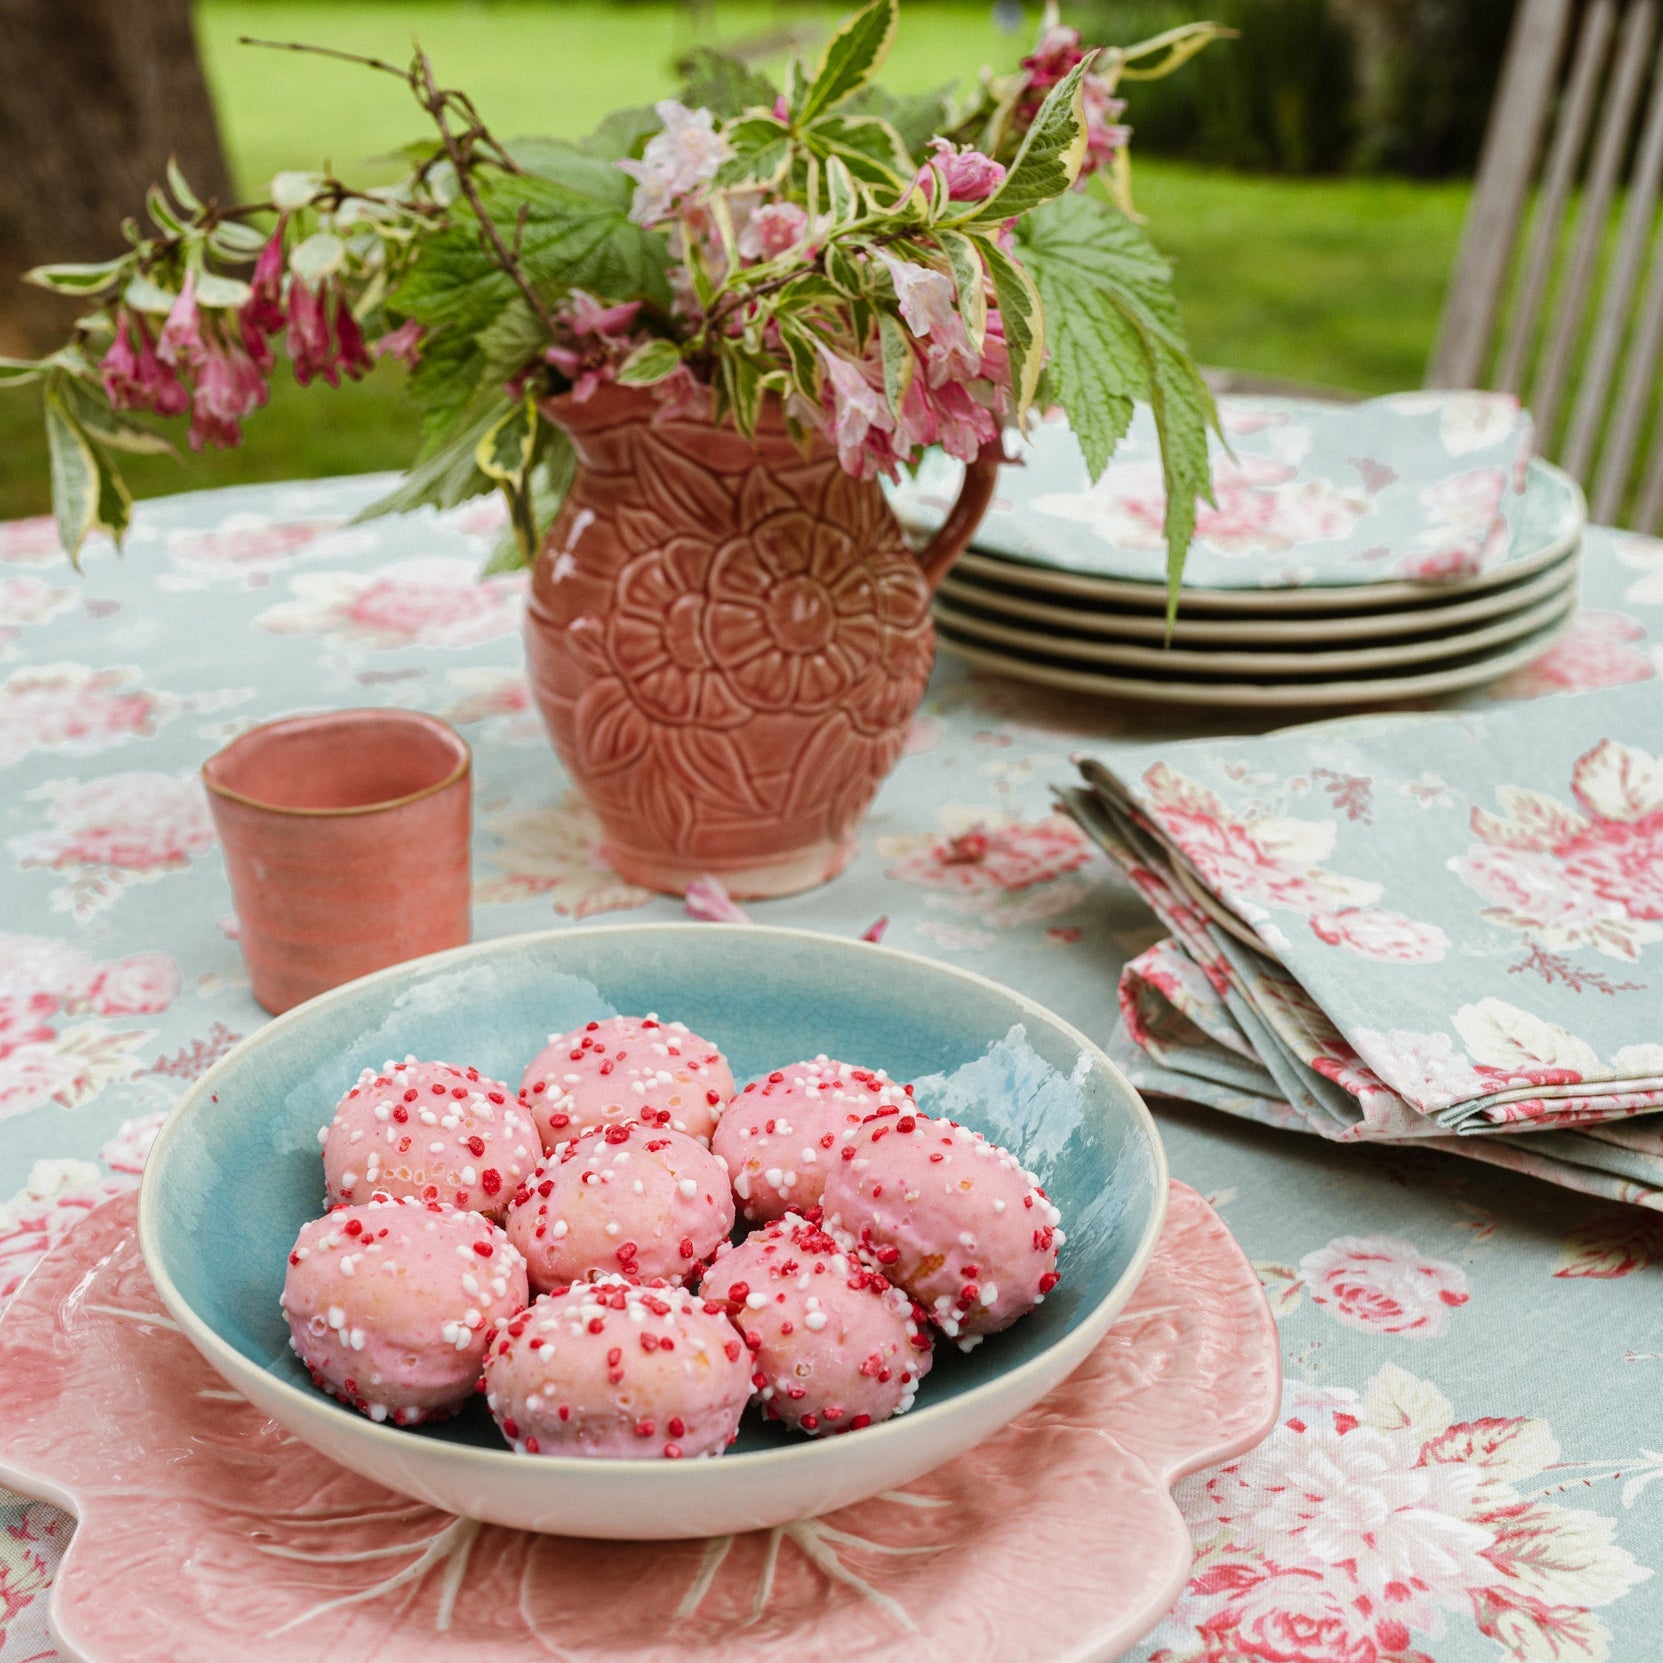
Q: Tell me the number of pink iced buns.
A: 8